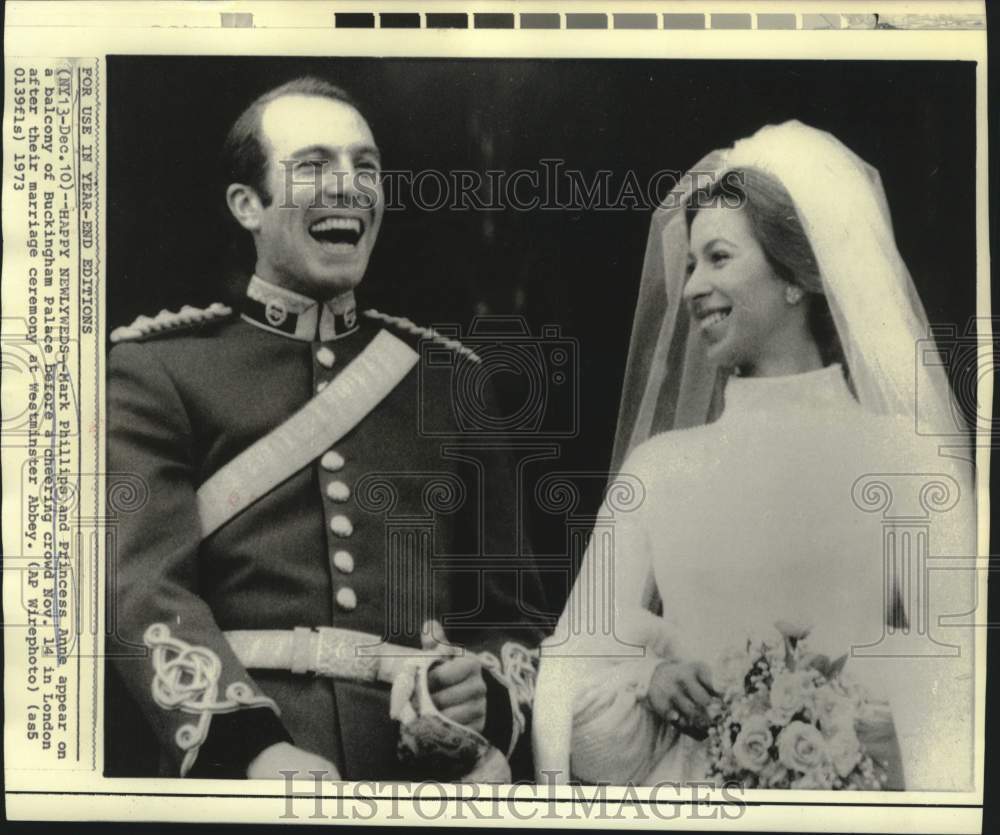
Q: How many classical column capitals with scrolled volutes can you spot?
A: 4